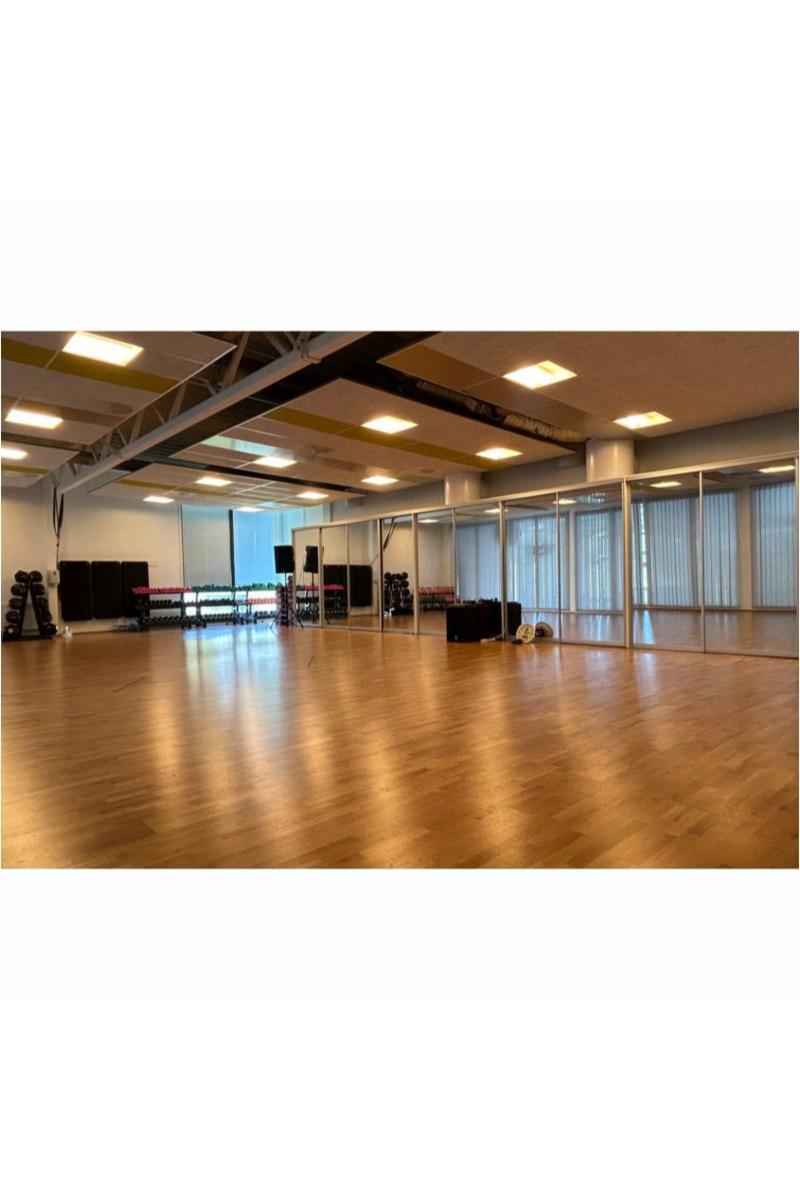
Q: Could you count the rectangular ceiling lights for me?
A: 13